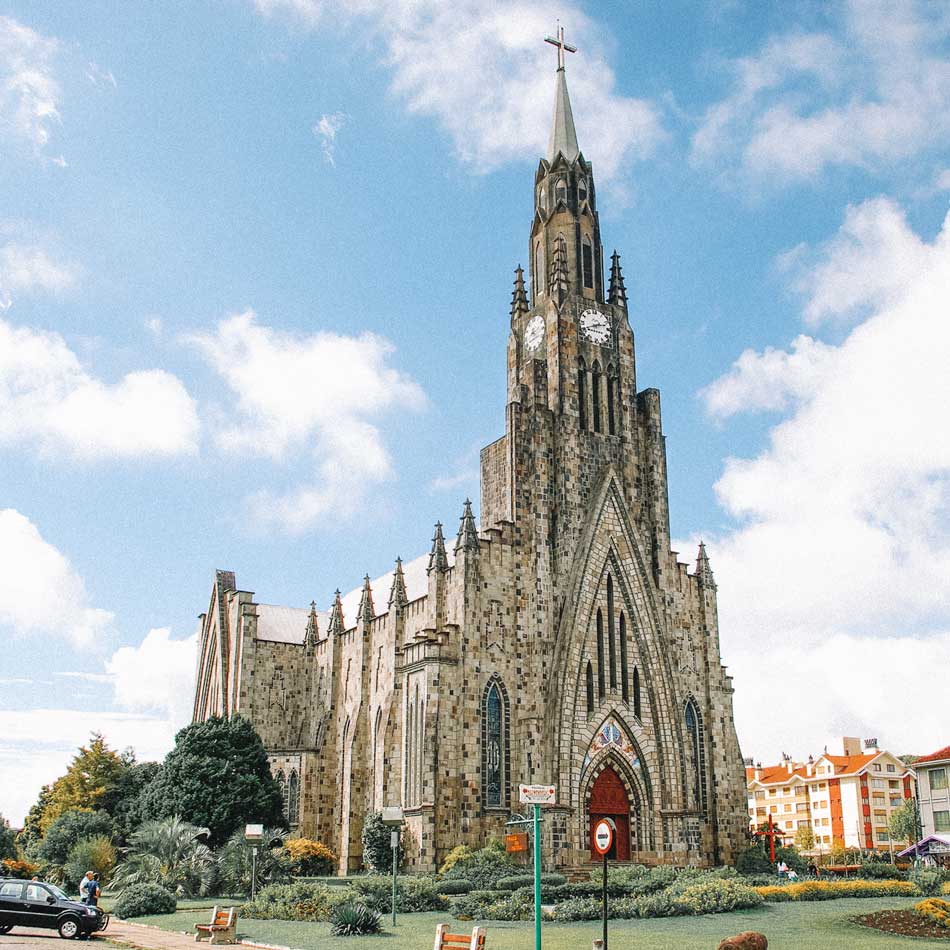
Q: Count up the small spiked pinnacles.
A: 10